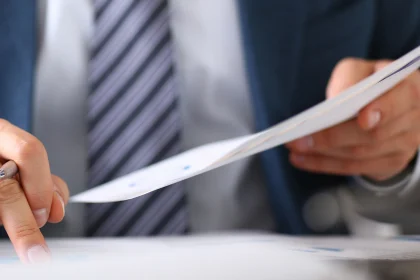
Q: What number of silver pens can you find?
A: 1